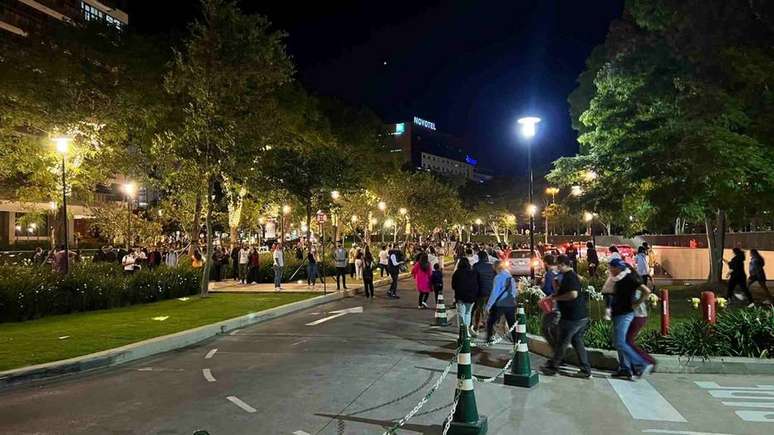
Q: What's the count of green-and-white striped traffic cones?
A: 3